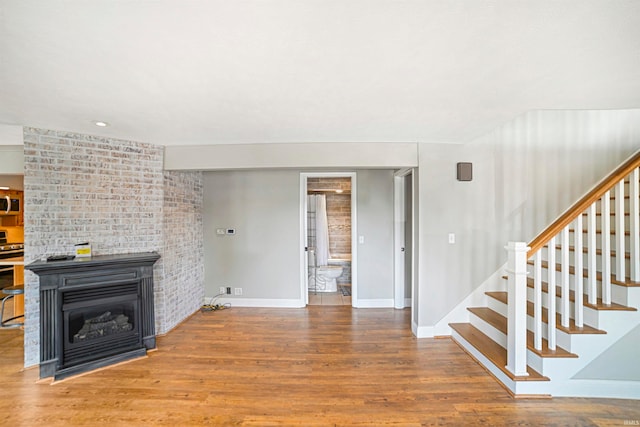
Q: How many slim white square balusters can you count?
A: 8